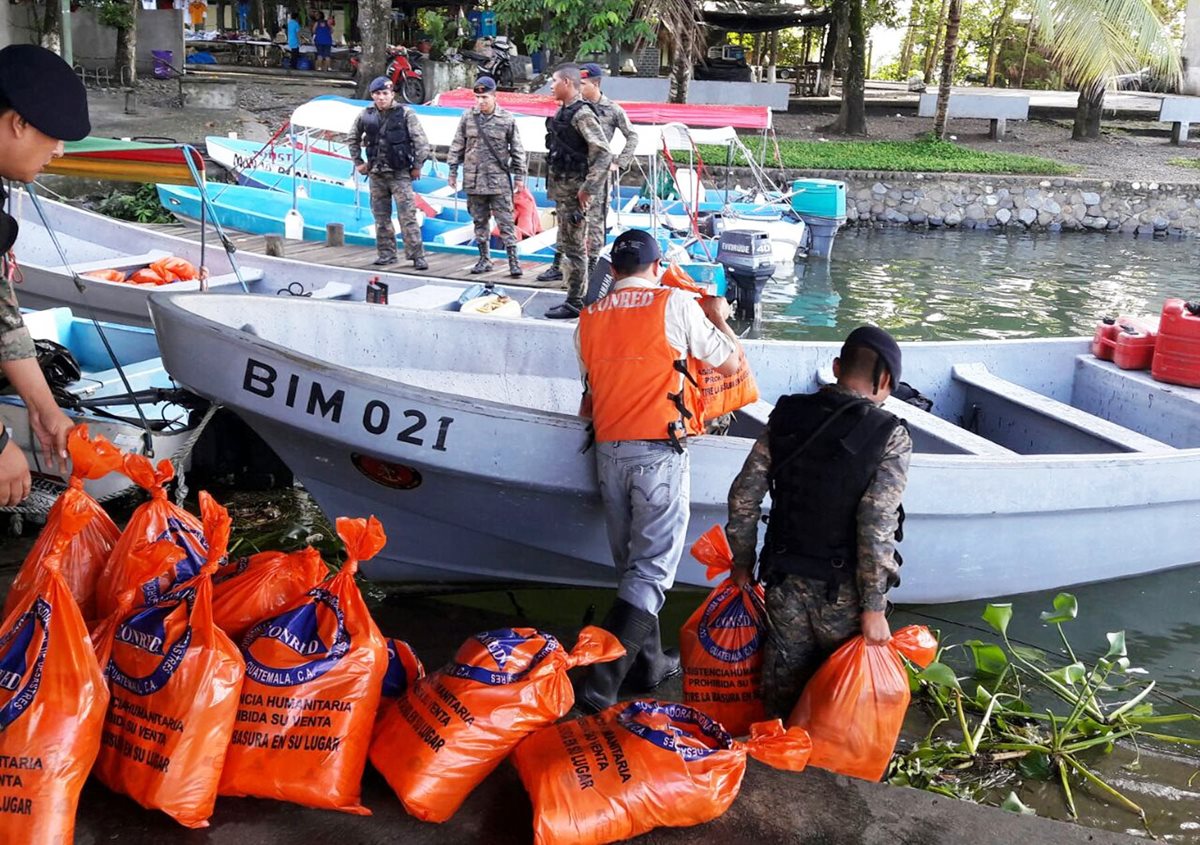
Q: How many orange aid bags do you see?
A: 13